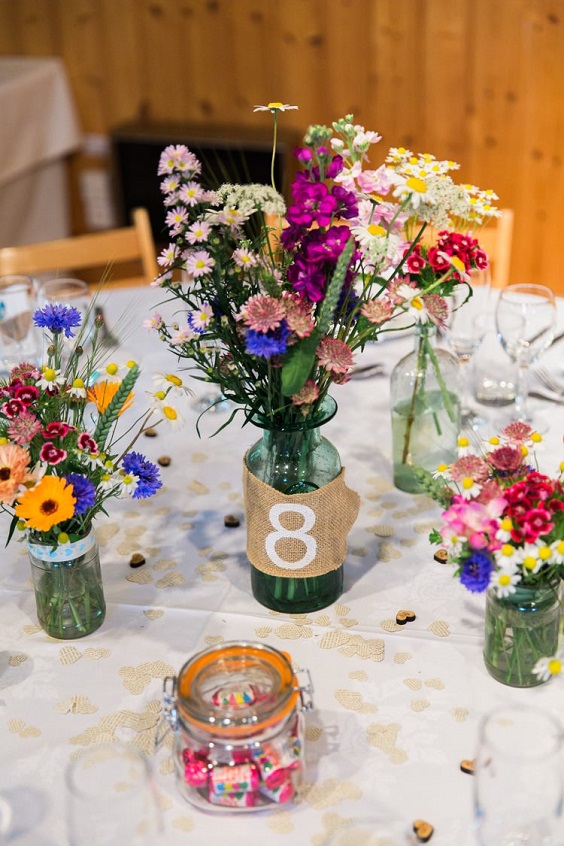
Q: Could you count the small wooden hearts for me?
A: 8